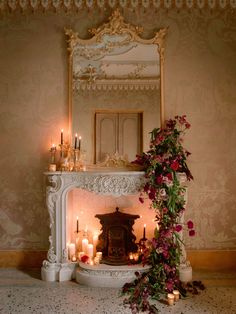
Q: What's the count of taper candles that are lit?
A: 5